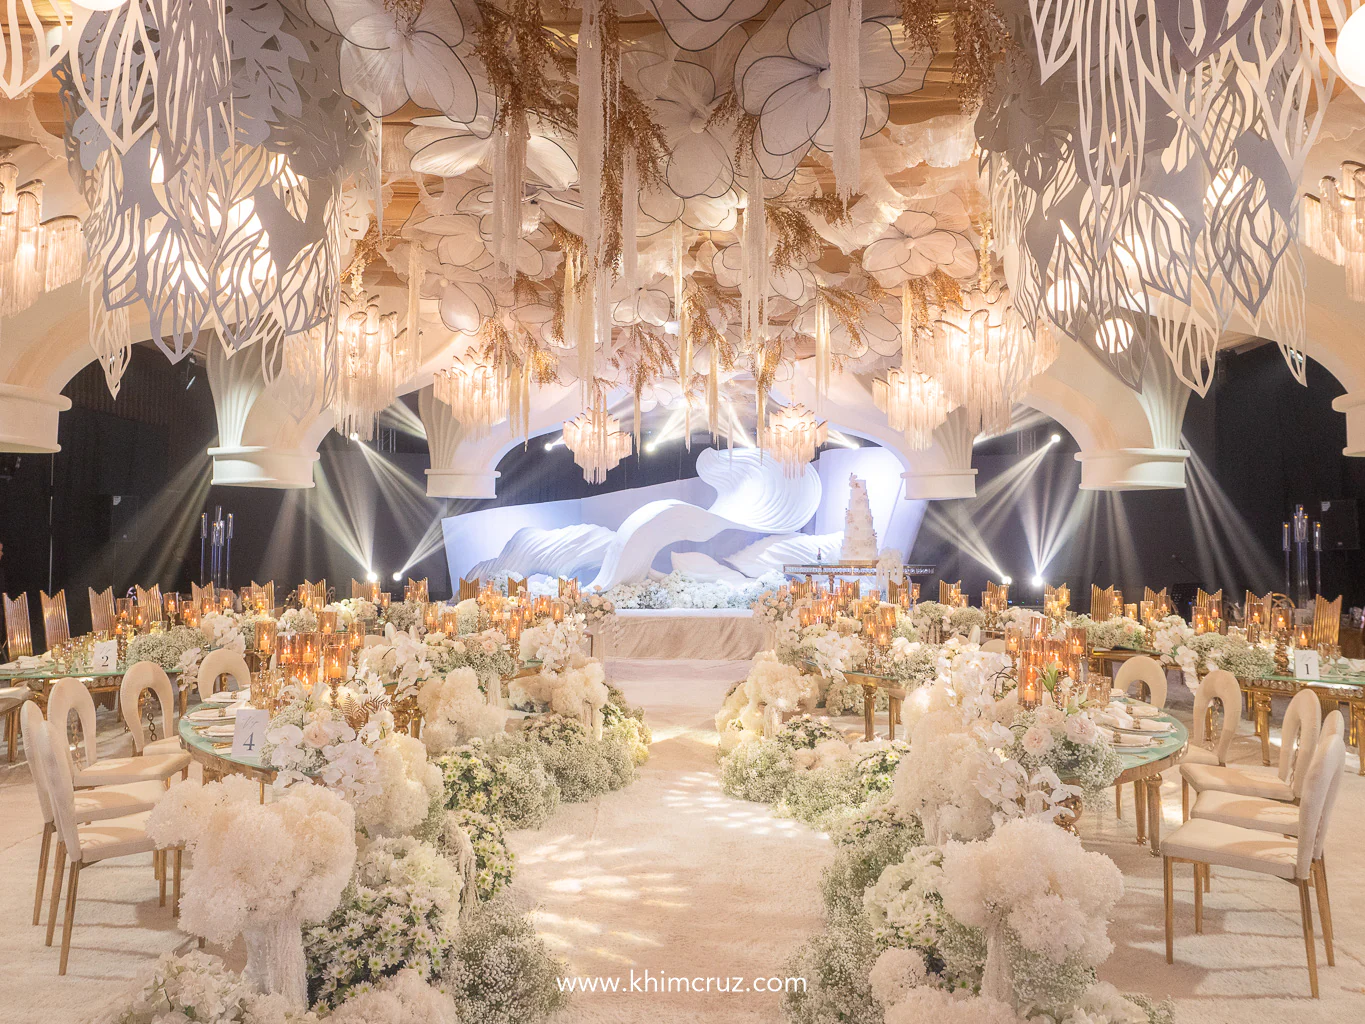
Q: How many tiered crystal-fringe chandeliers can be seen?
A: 8